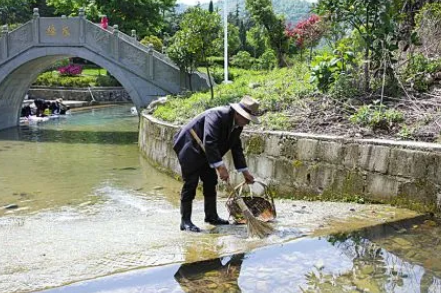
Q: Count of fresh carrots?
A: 0